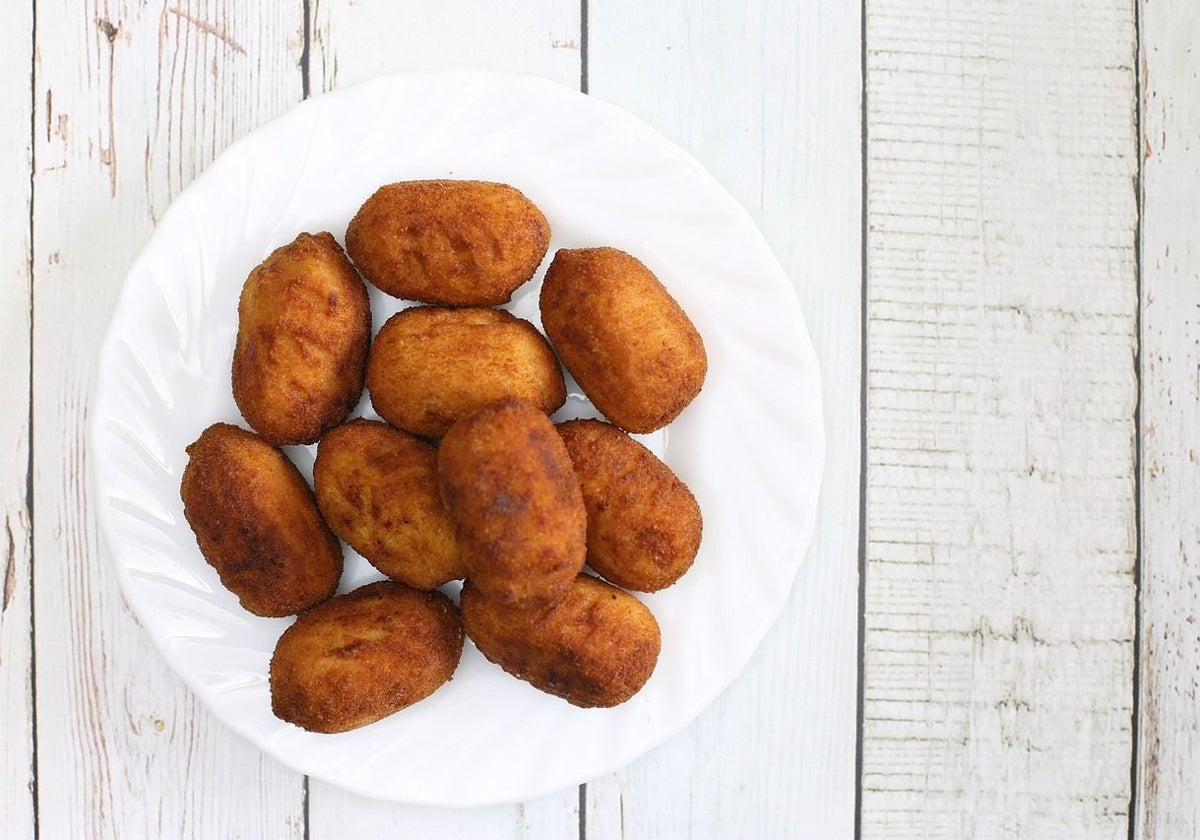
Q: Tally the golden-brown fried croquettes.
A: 10